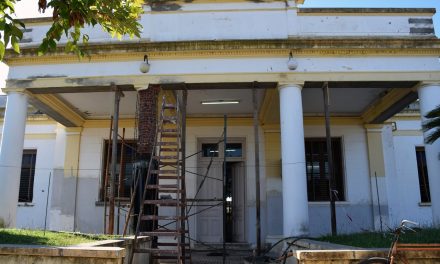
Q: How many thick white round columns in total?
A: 3